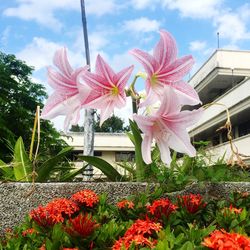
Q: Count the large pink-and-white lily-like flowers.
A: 4